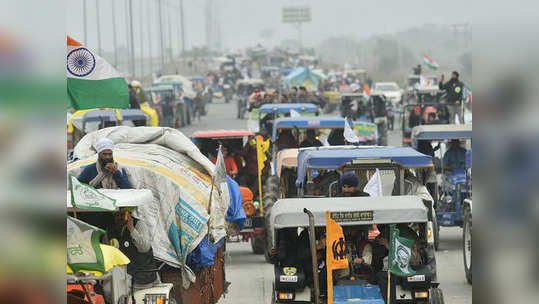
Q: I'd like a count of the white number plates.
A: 2